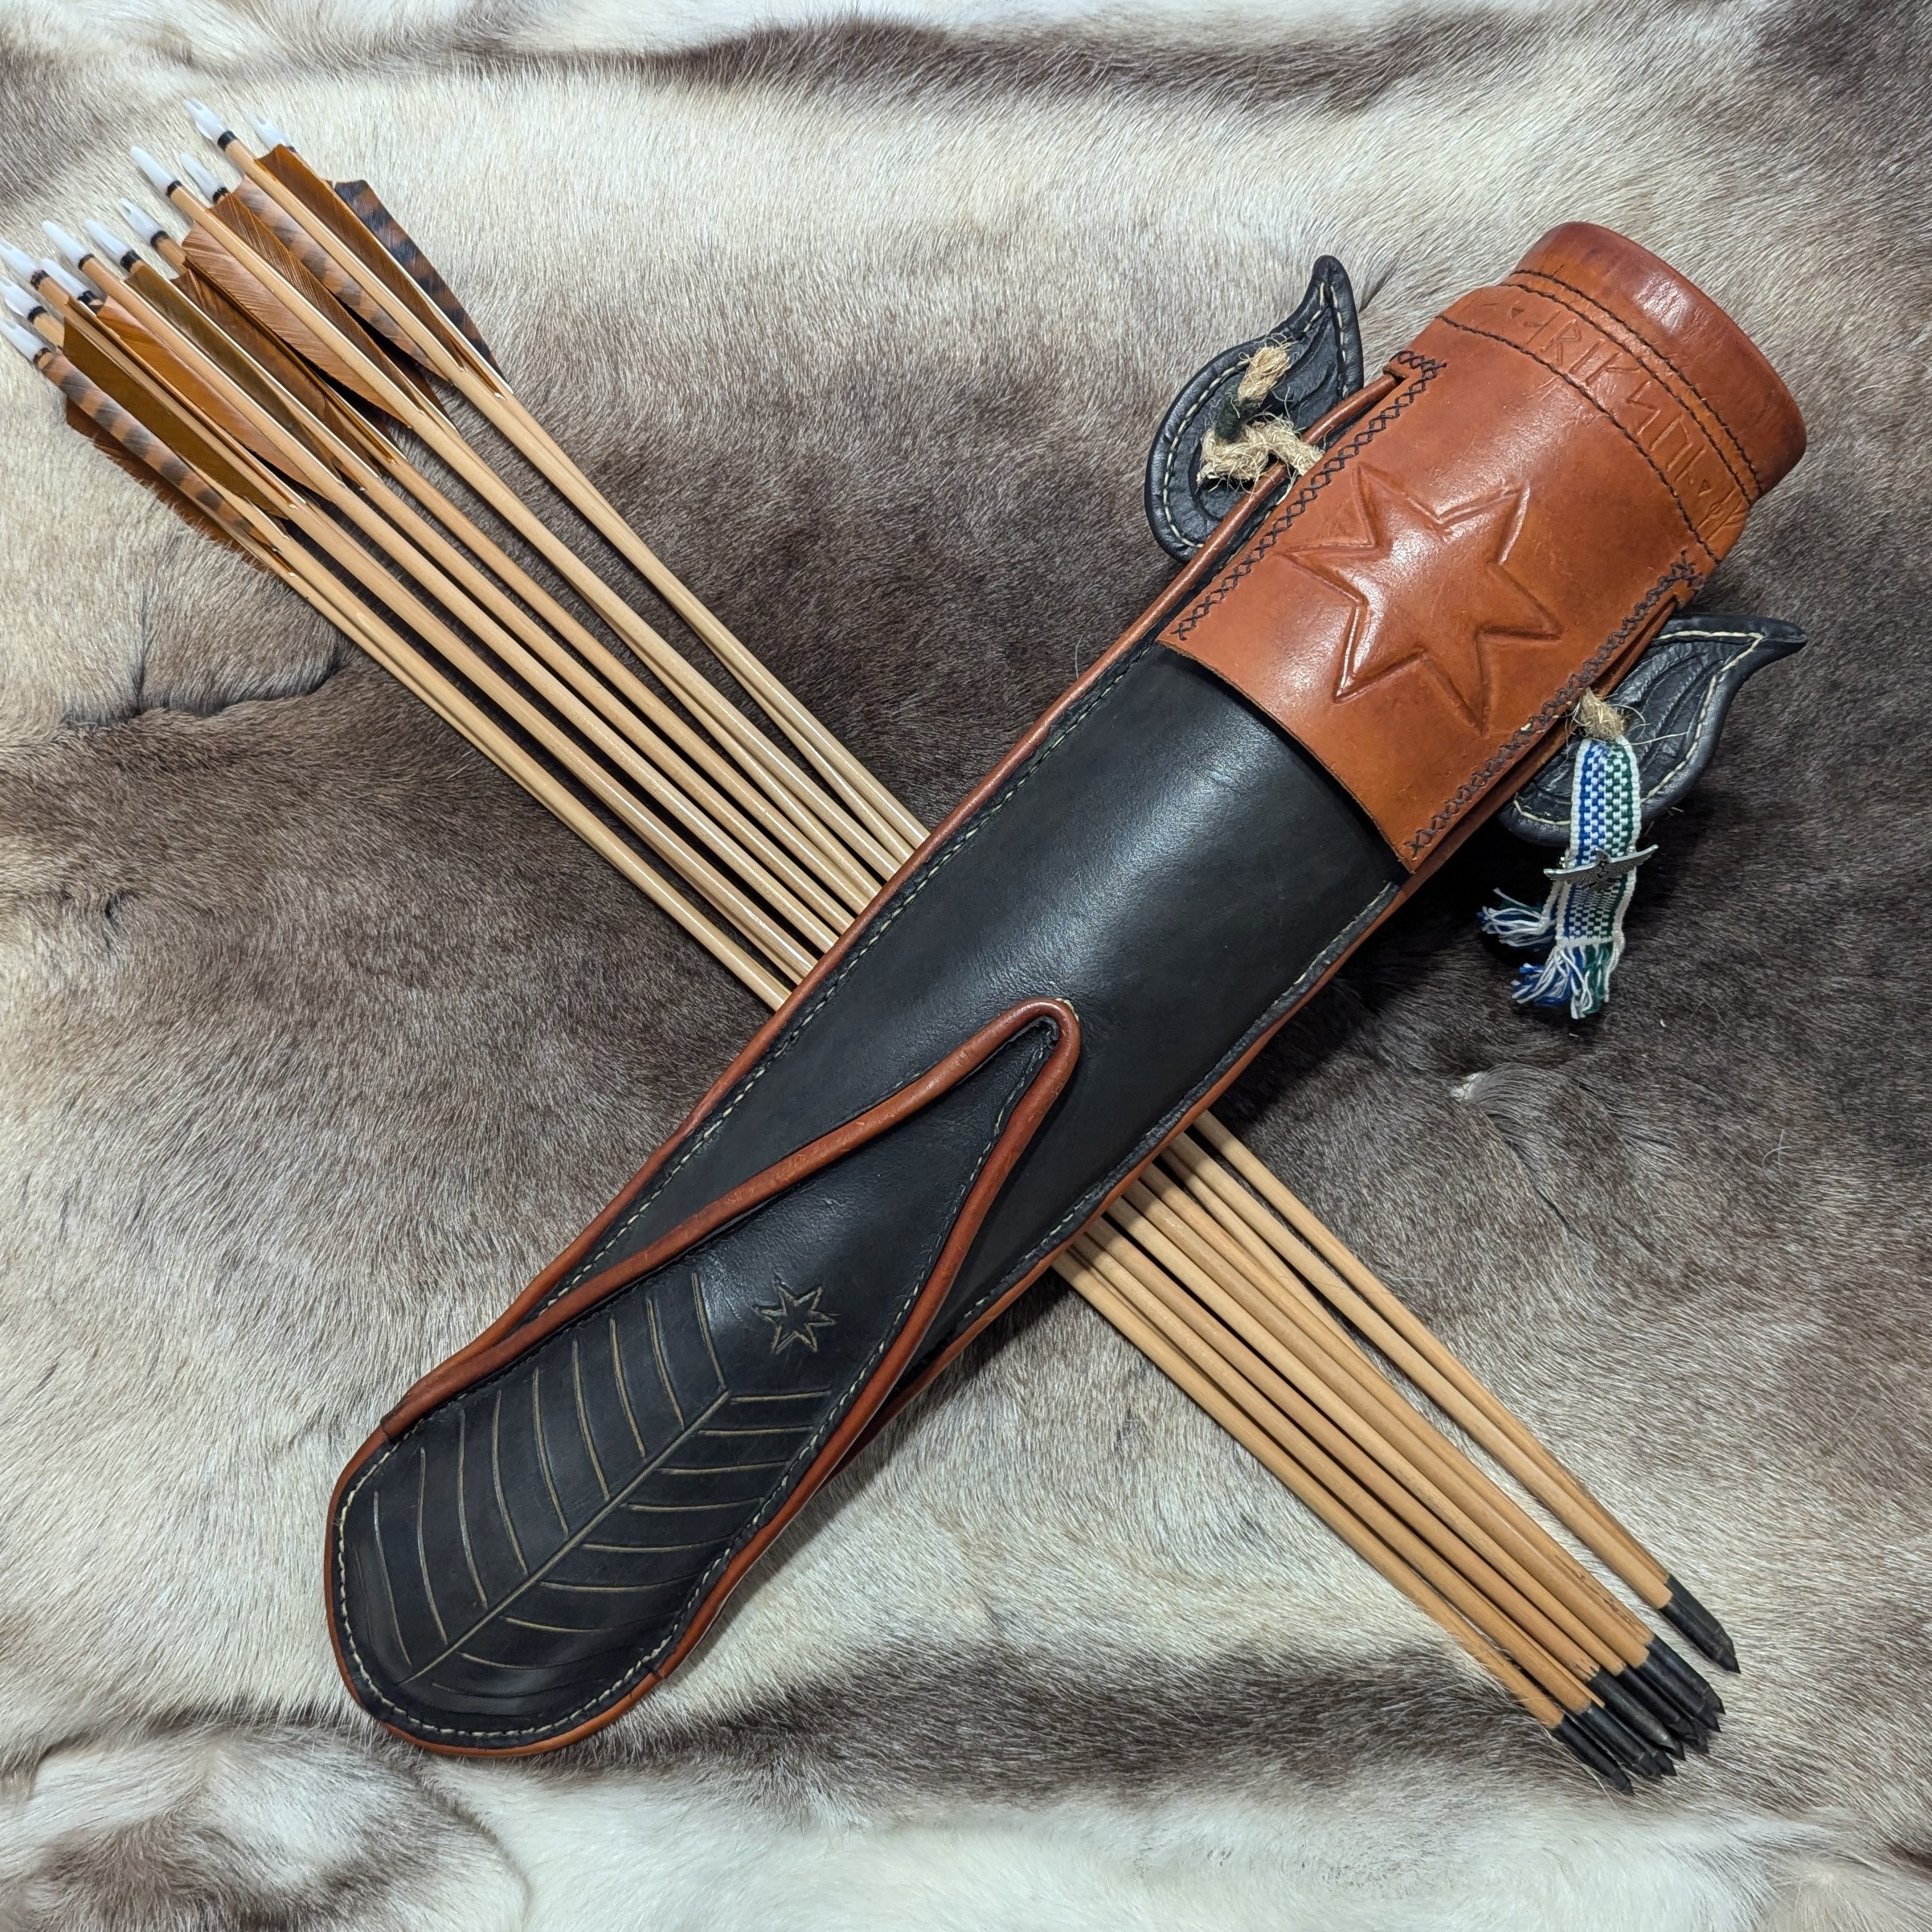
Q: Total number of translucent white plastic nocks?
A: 11